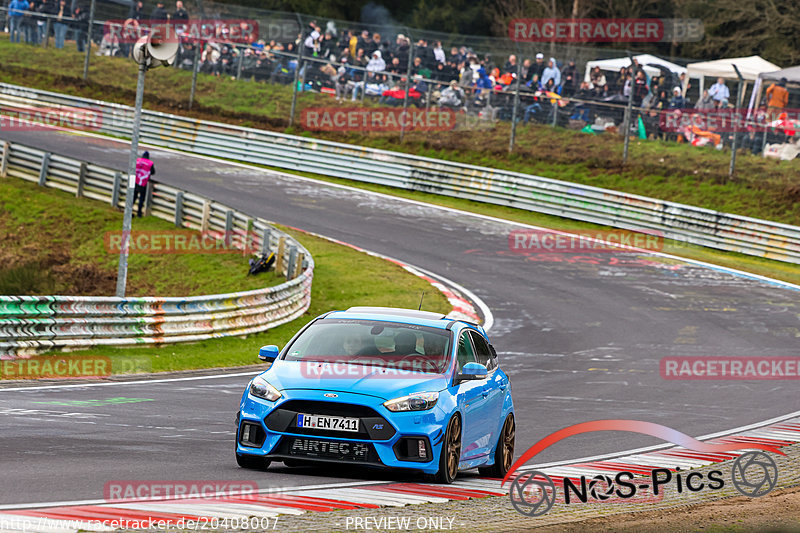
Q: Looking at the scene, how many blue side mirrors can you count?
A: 2